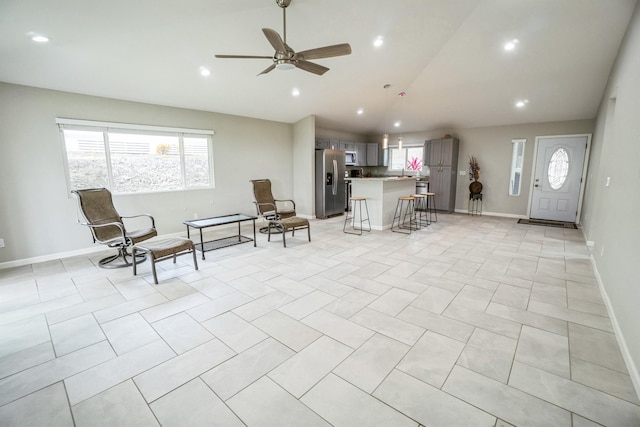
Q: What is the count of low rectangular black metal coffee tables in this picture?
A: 1